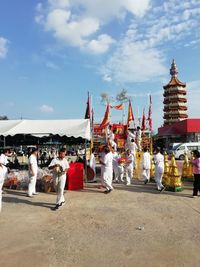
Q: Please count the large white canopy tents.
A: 1